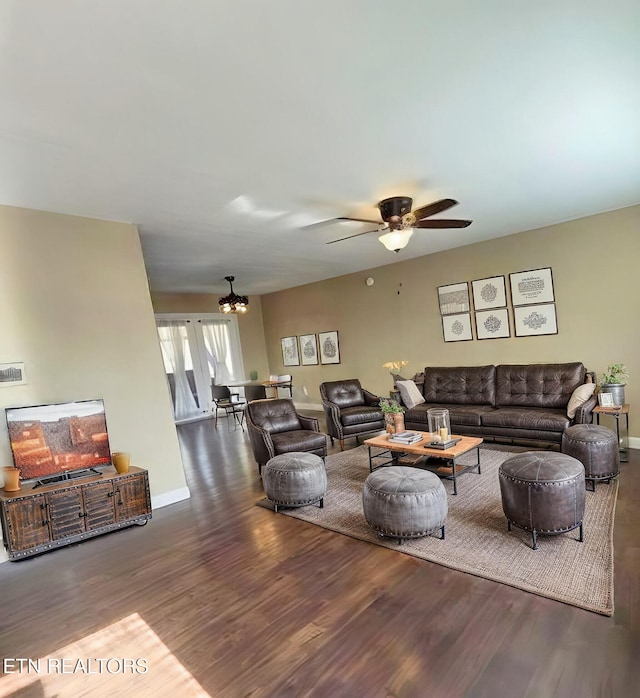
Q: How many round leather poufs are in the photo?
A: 4